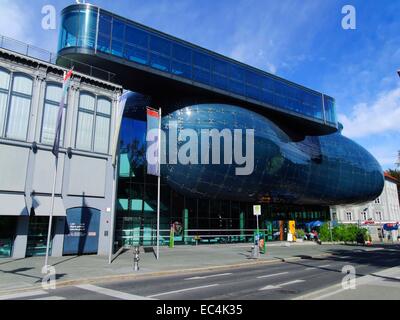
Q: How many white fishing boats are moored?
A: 0